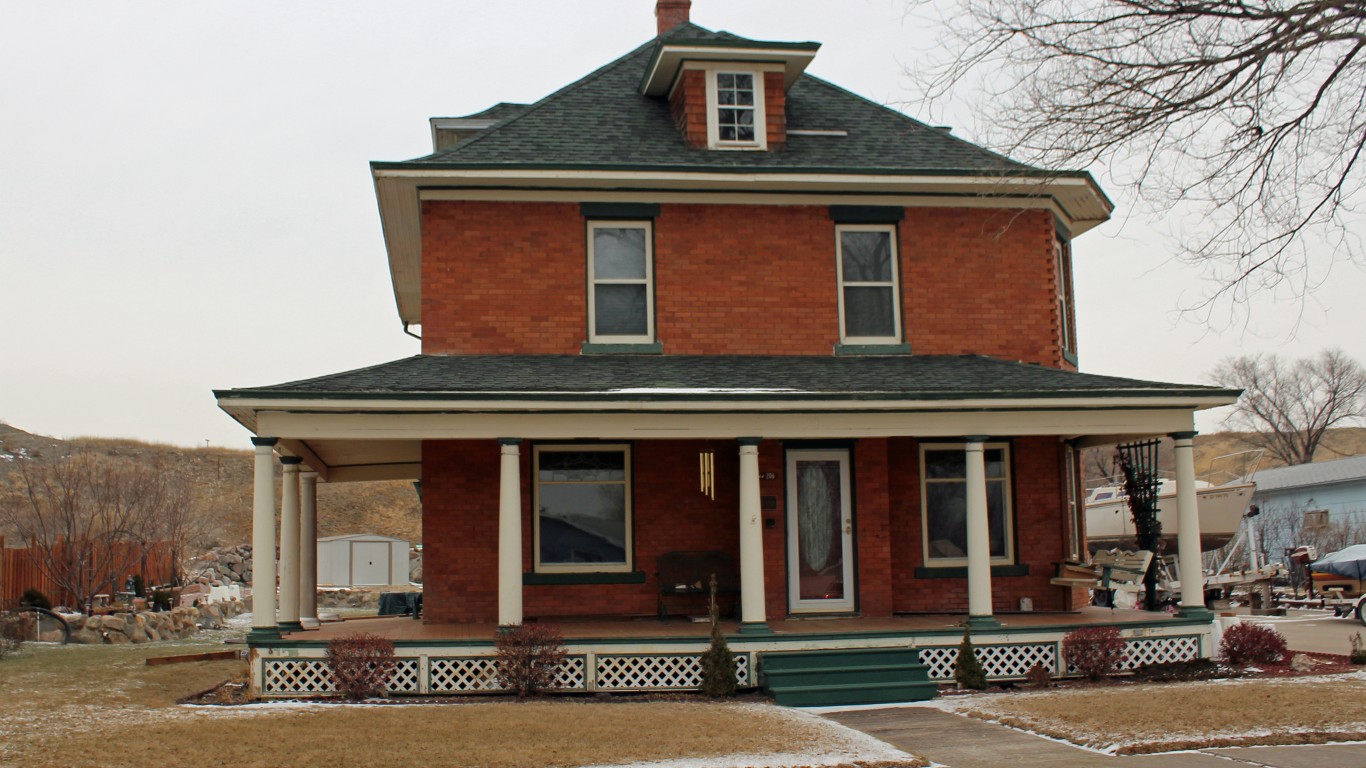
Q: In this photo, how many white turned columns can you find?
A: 7